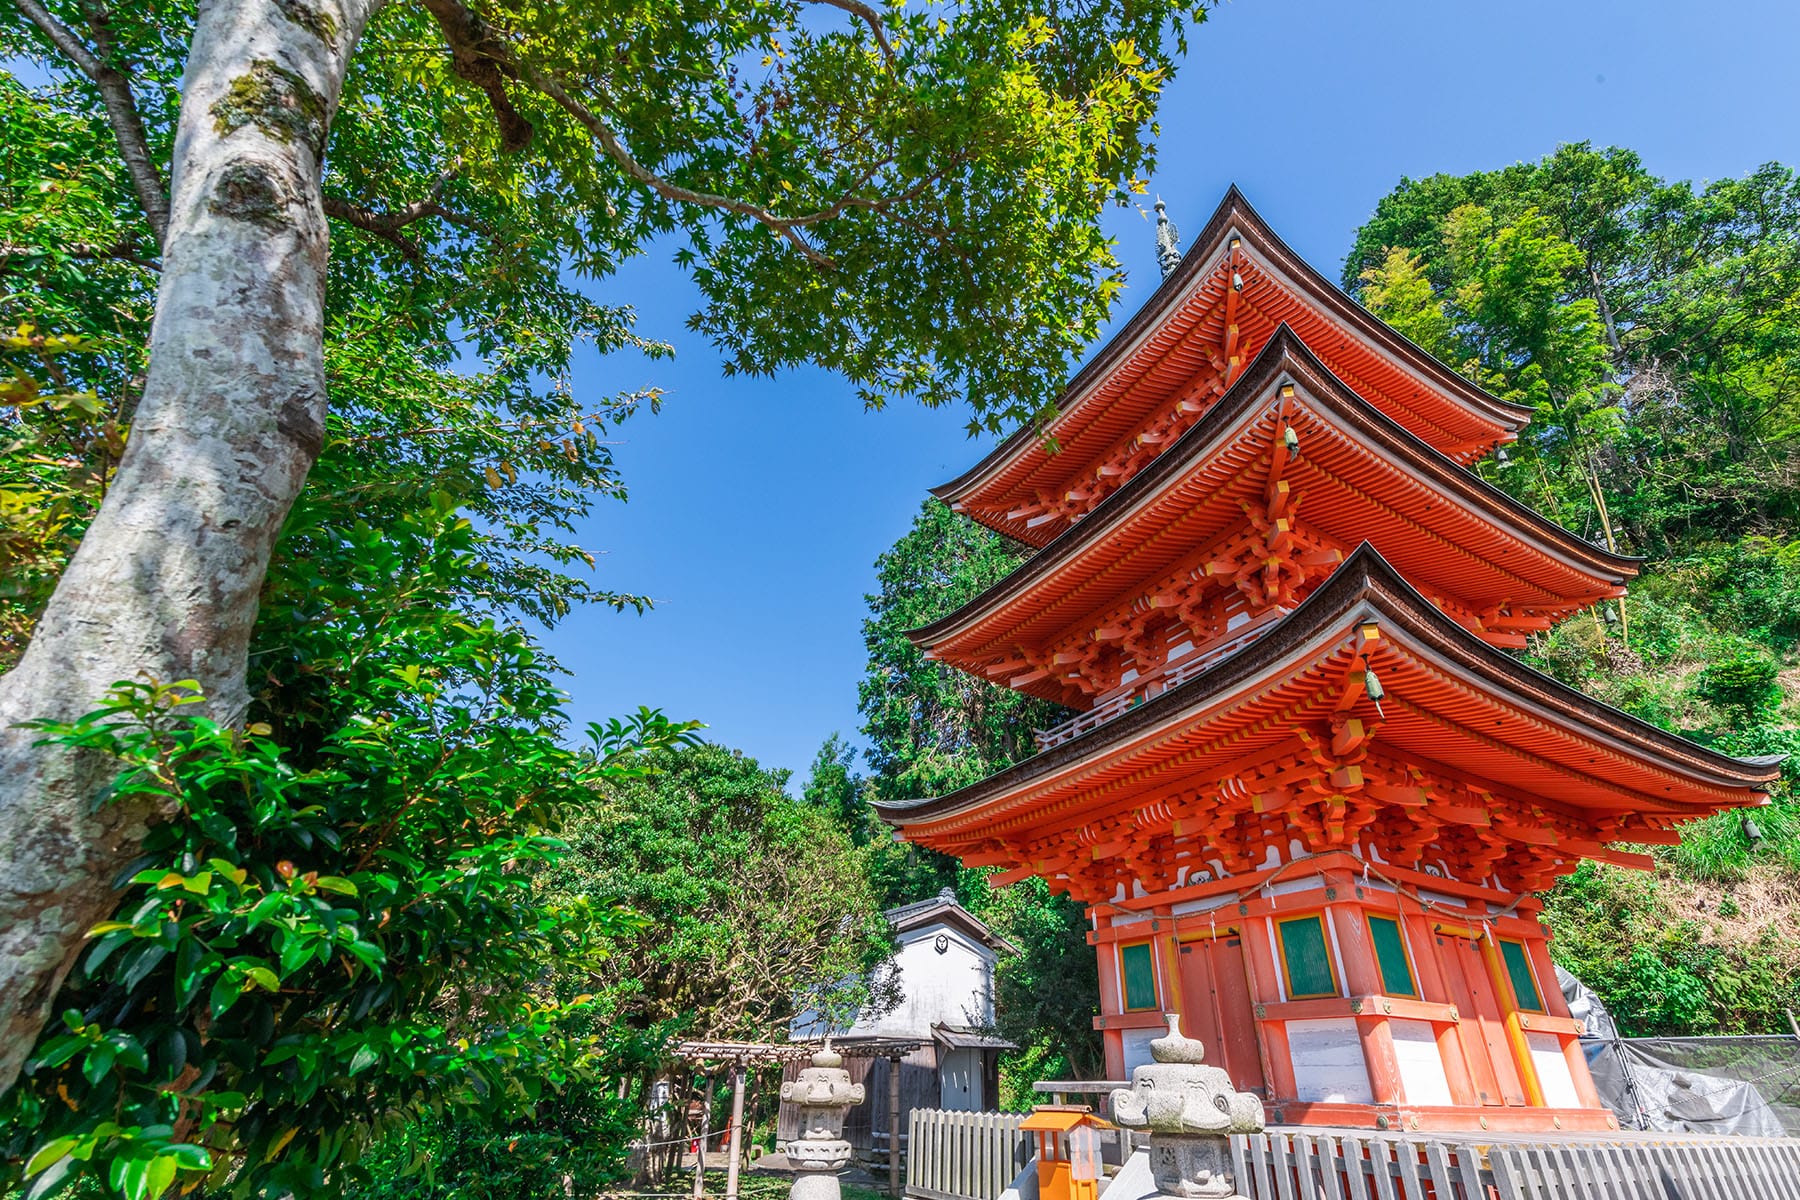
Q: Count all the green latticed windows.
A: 4